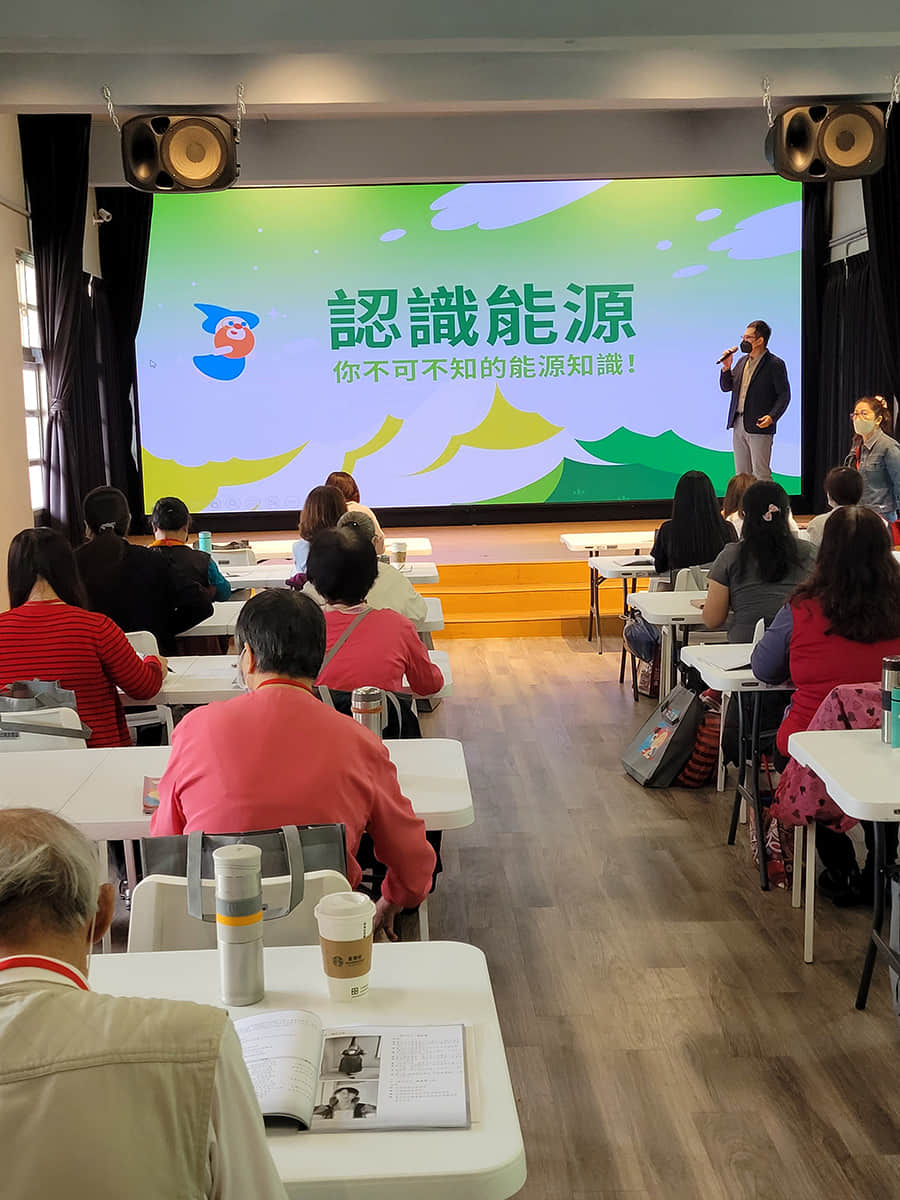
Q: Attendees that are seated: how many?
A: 14